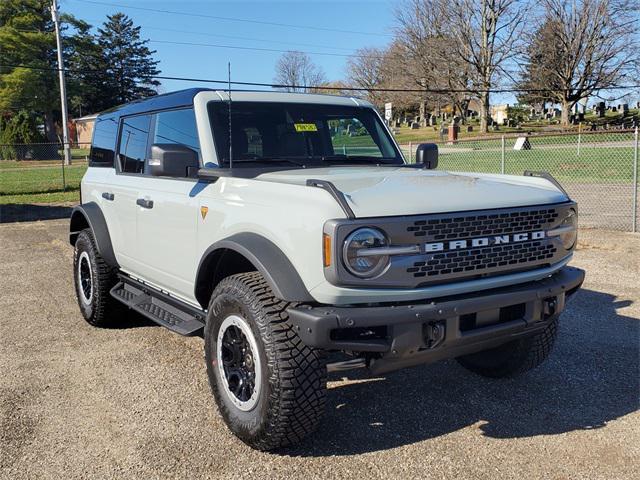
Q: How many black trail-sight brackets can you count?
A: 2